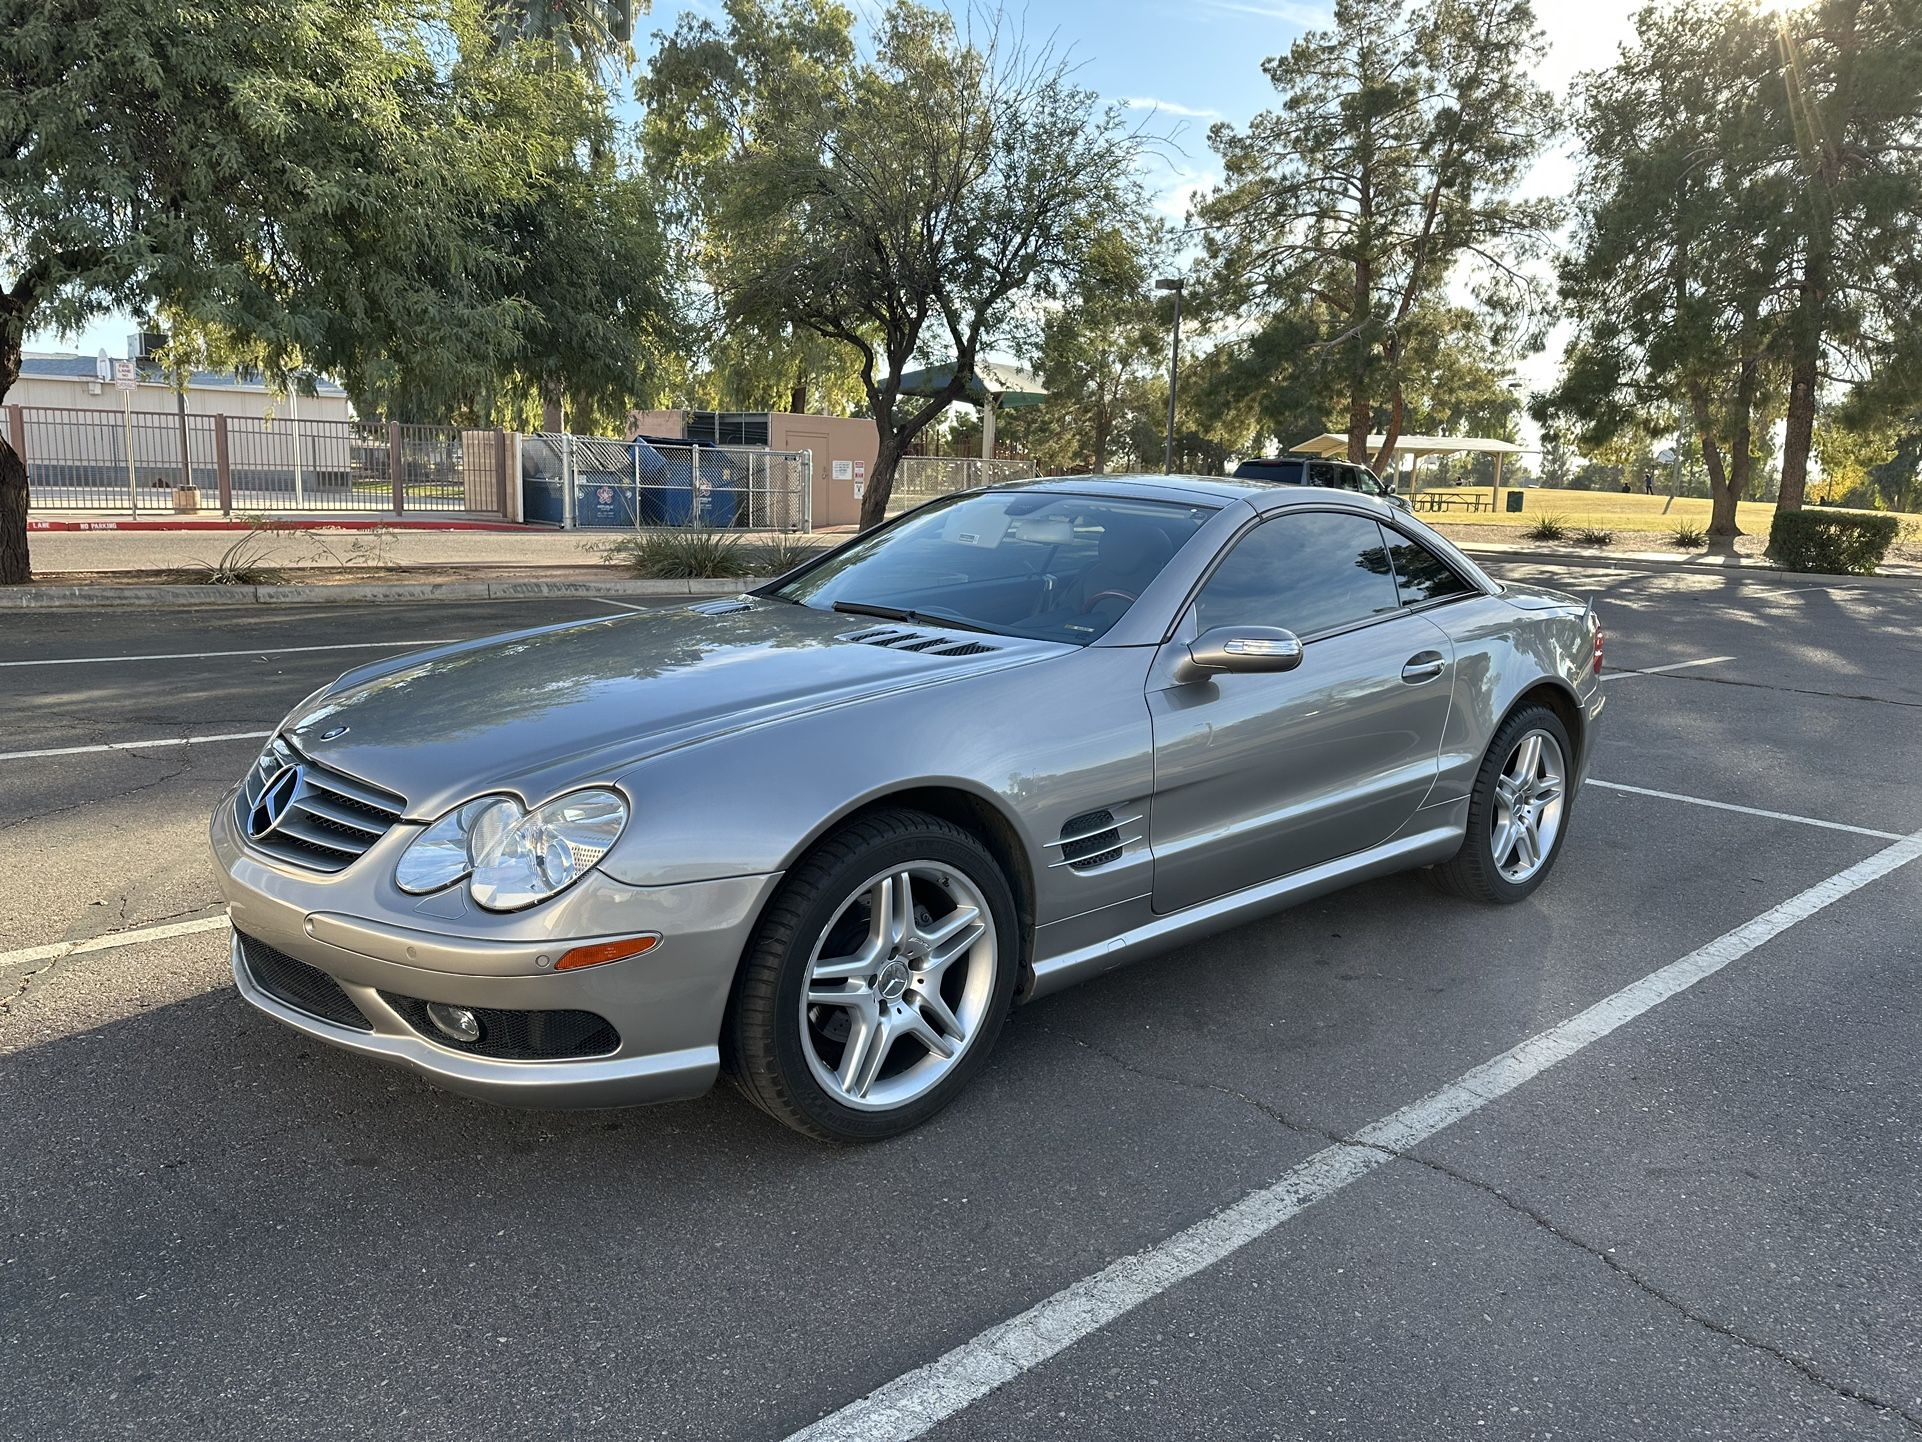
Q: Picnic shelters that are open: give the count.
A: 1